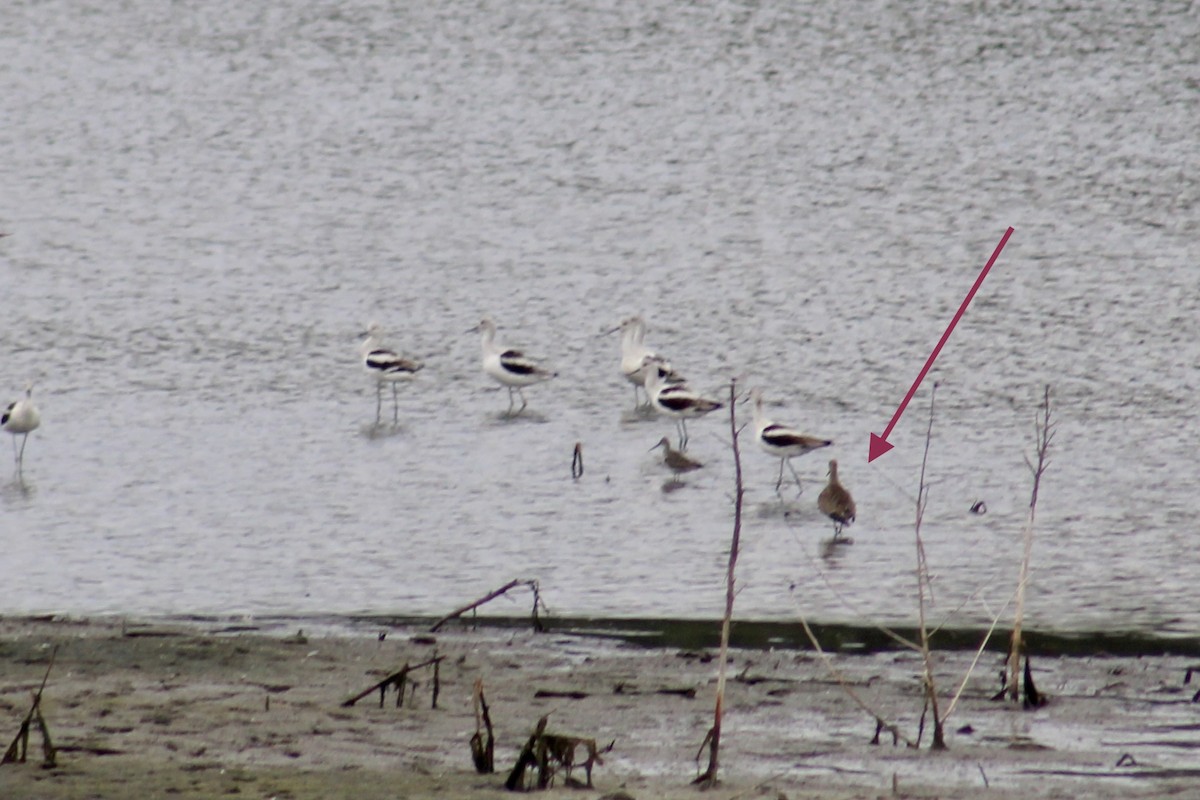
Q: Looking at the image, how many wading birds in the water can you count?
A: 9